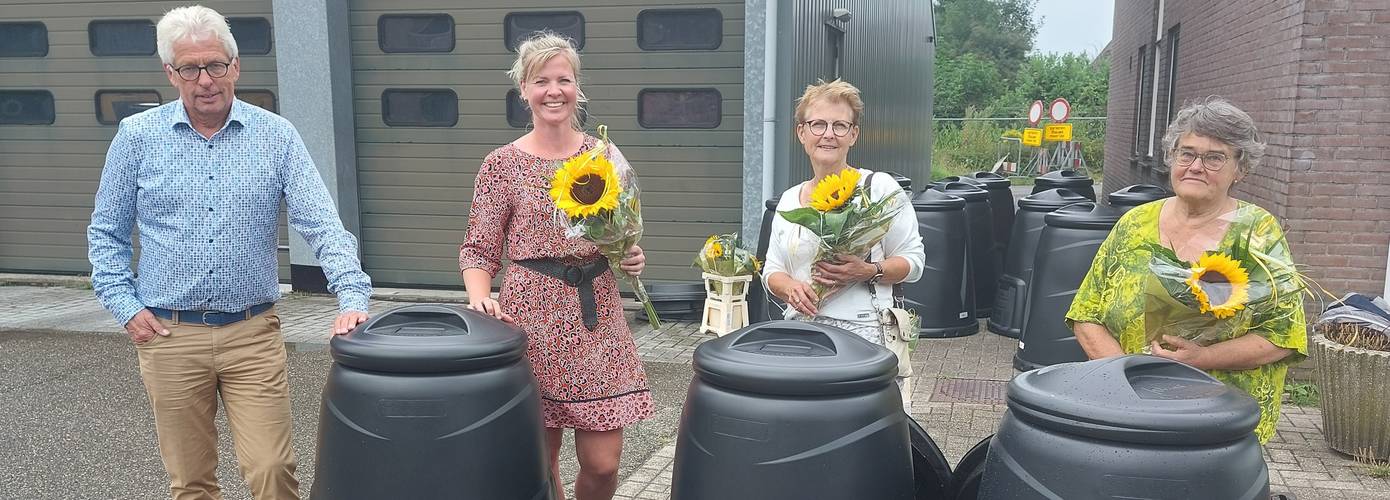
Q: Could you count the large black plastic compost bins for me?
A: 13